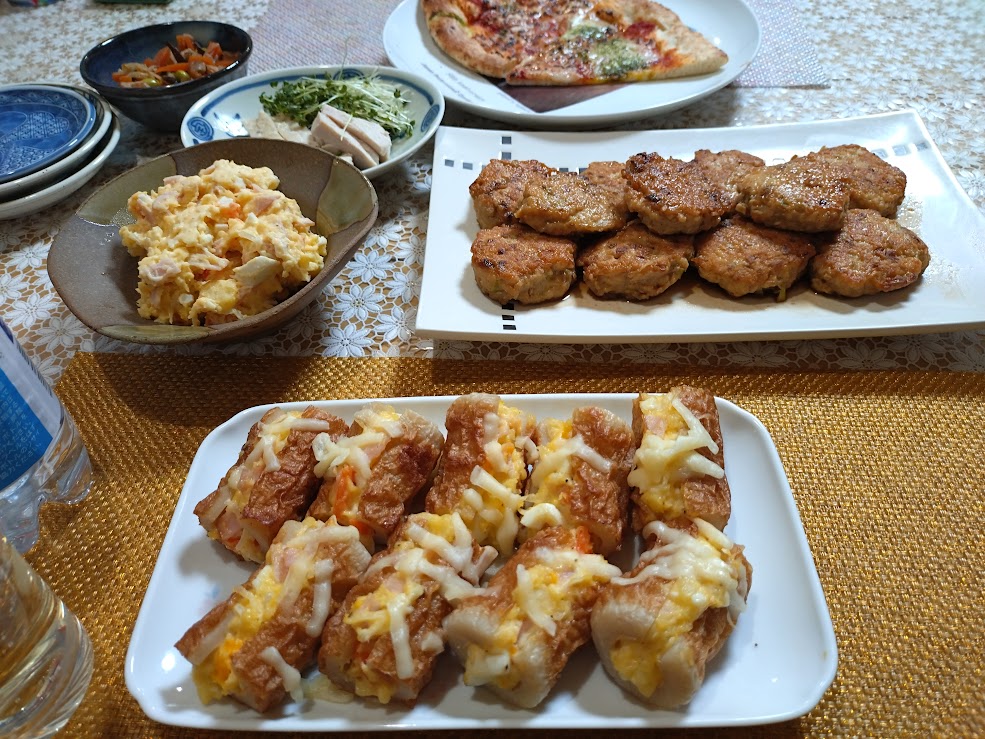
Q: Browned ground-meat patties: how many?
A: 11